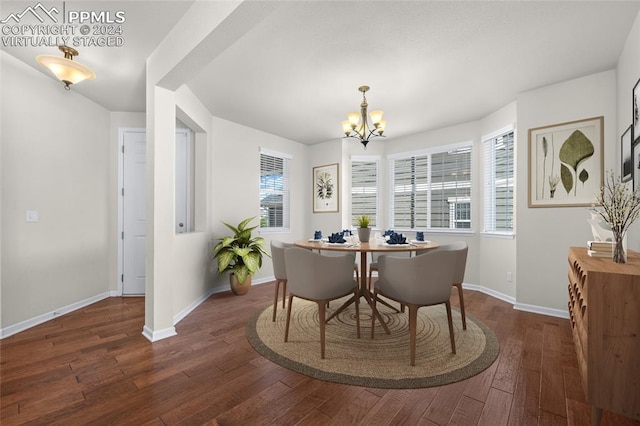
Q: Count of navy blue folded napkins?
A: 6